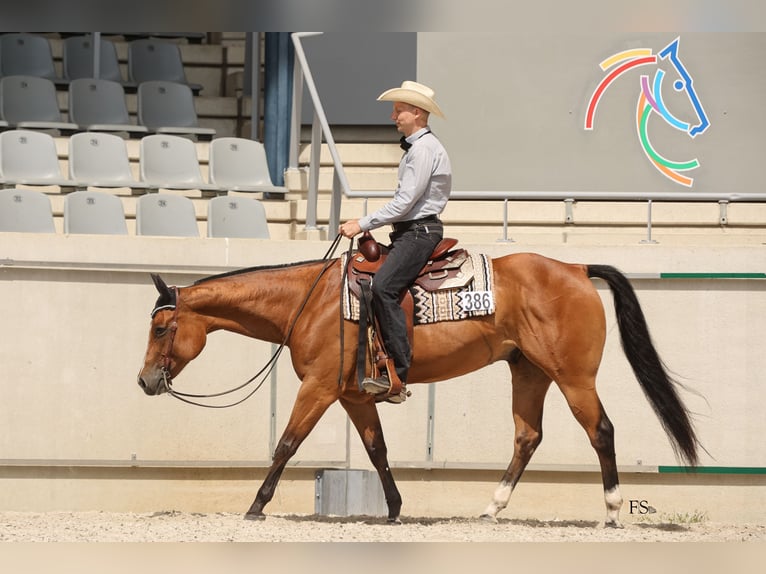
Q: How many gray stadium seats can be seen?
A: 14